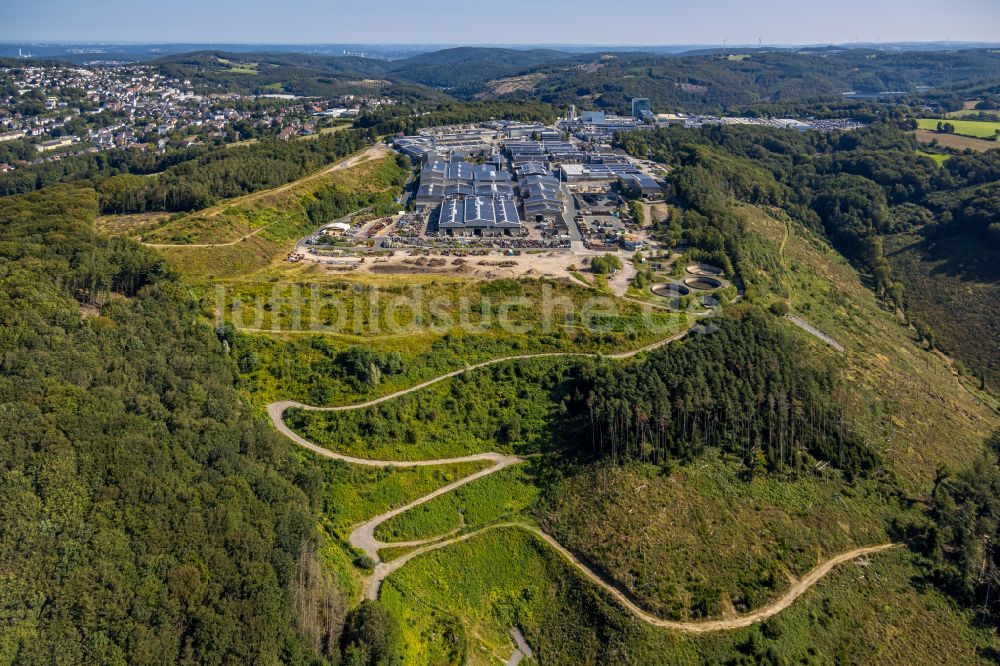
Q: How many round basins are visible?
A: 3